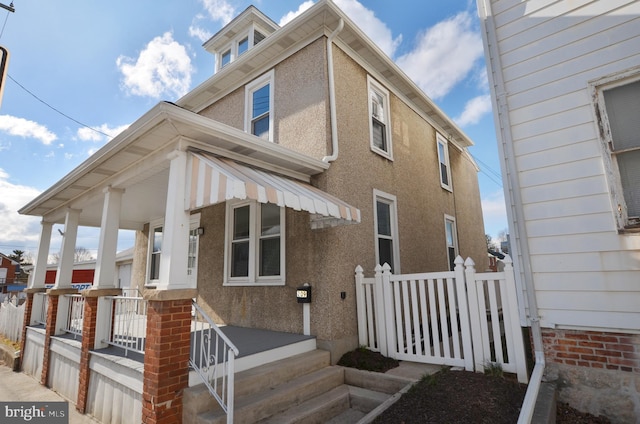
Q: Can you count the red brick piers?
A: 4